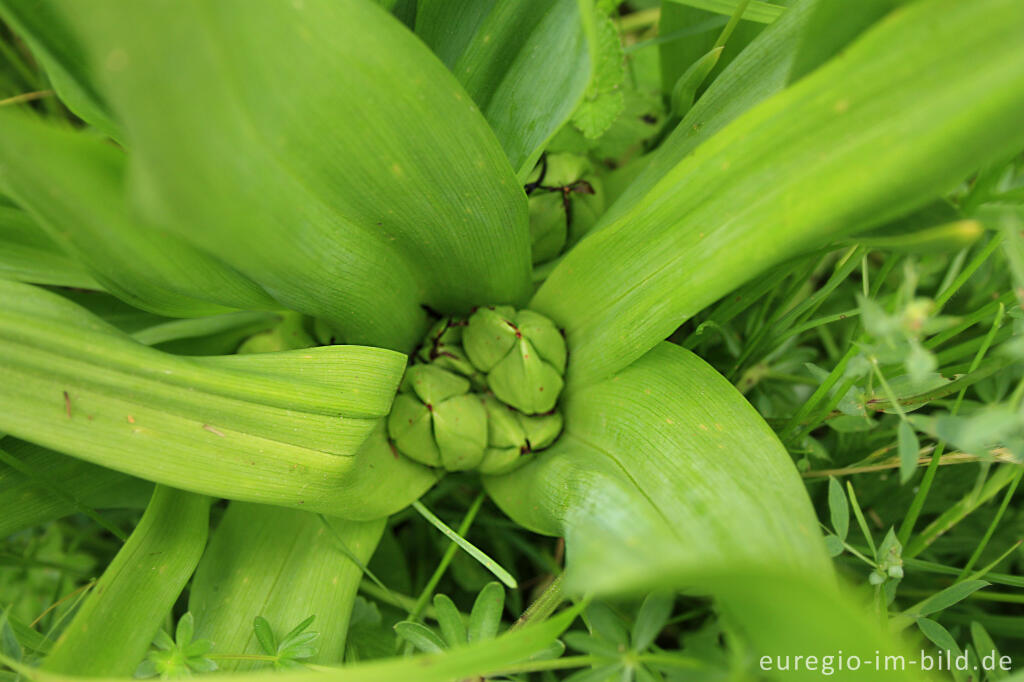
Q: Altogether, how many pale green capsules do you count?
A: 5